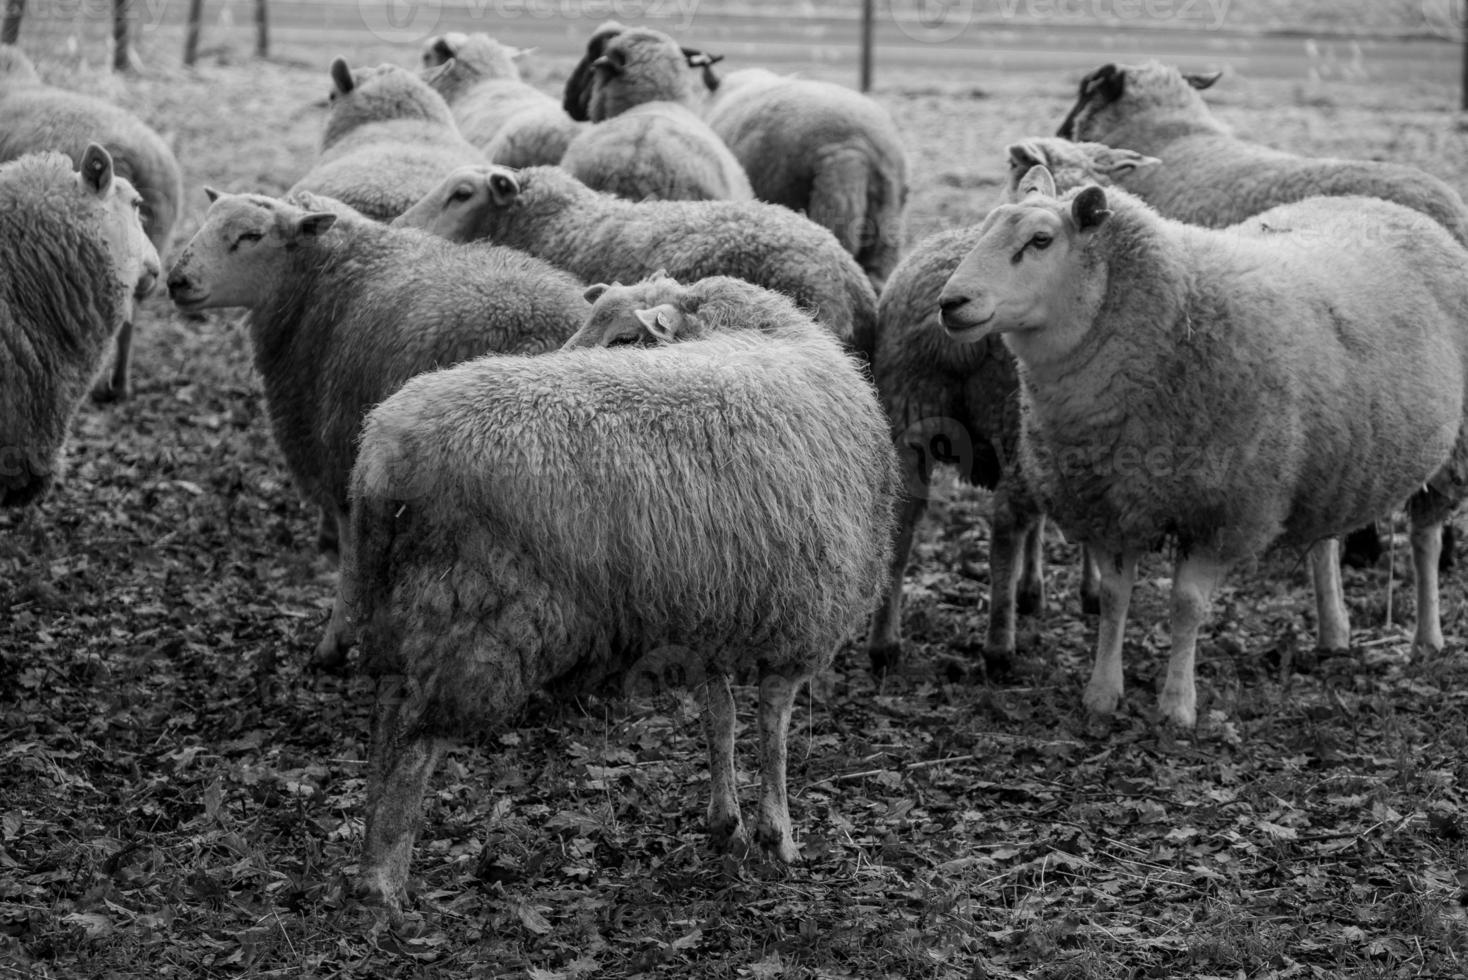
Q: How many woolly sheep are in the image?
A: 12